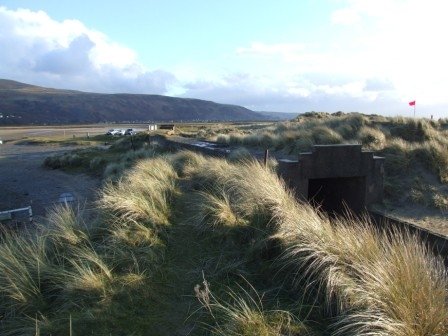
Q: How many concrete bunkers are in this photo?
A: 1